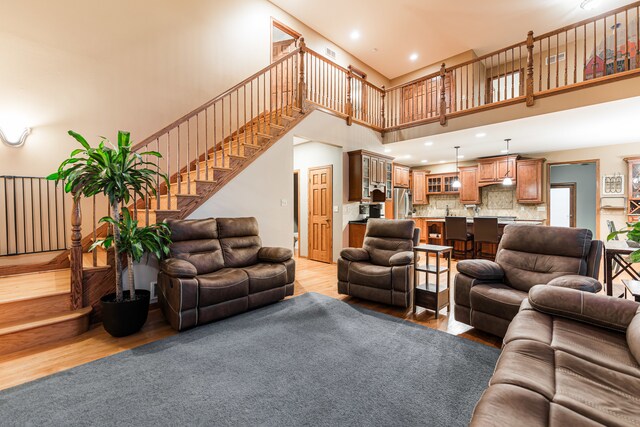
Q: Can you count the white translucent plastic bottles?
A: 0